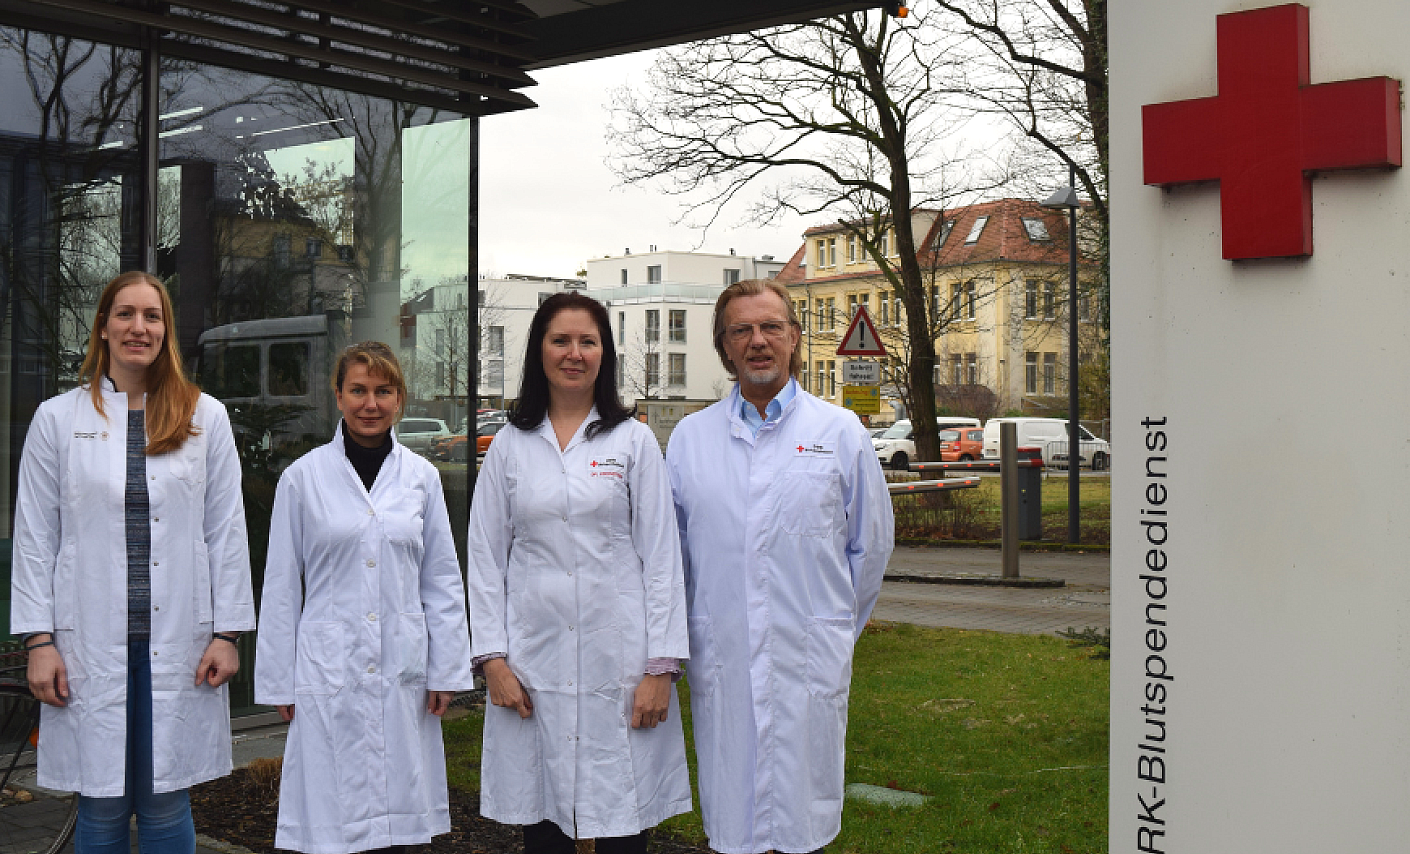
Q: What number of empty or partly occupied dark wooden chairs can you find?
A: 0